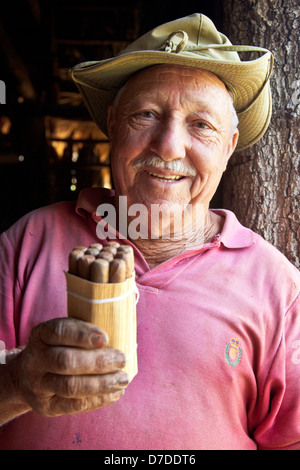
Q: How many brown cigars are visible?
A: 12